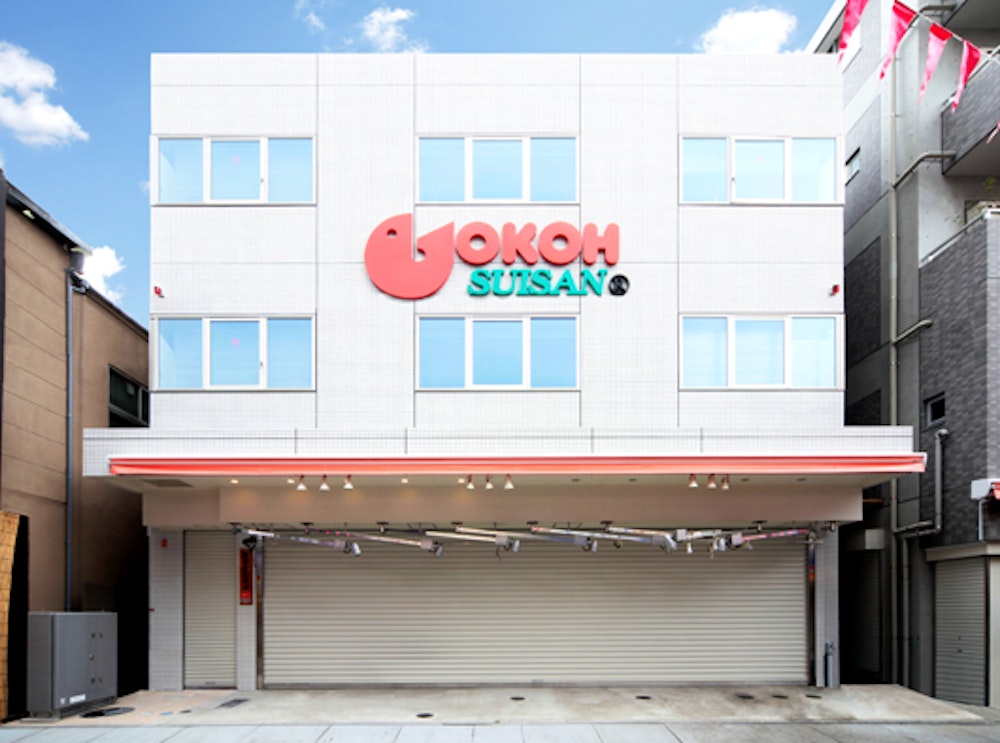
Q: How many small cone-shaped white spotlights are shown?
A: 9